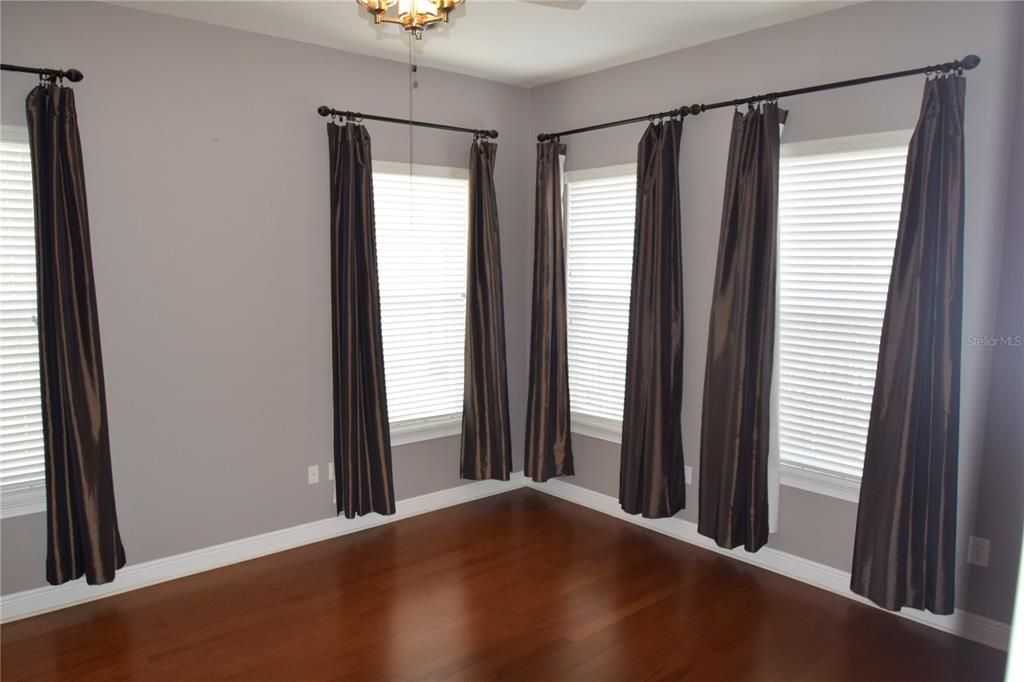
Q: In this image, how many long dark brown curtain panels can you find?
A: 7